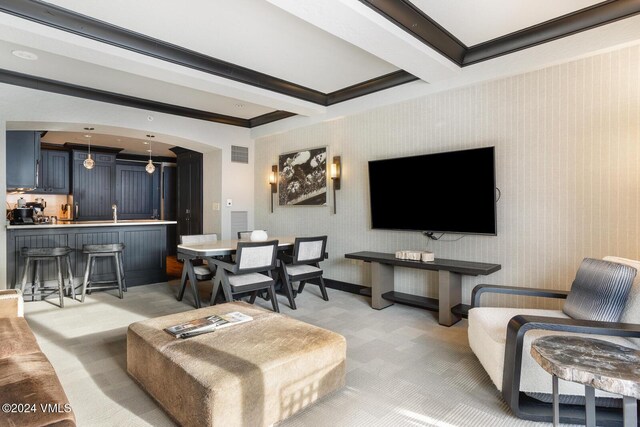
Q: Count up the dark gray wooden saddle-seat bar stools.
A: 2